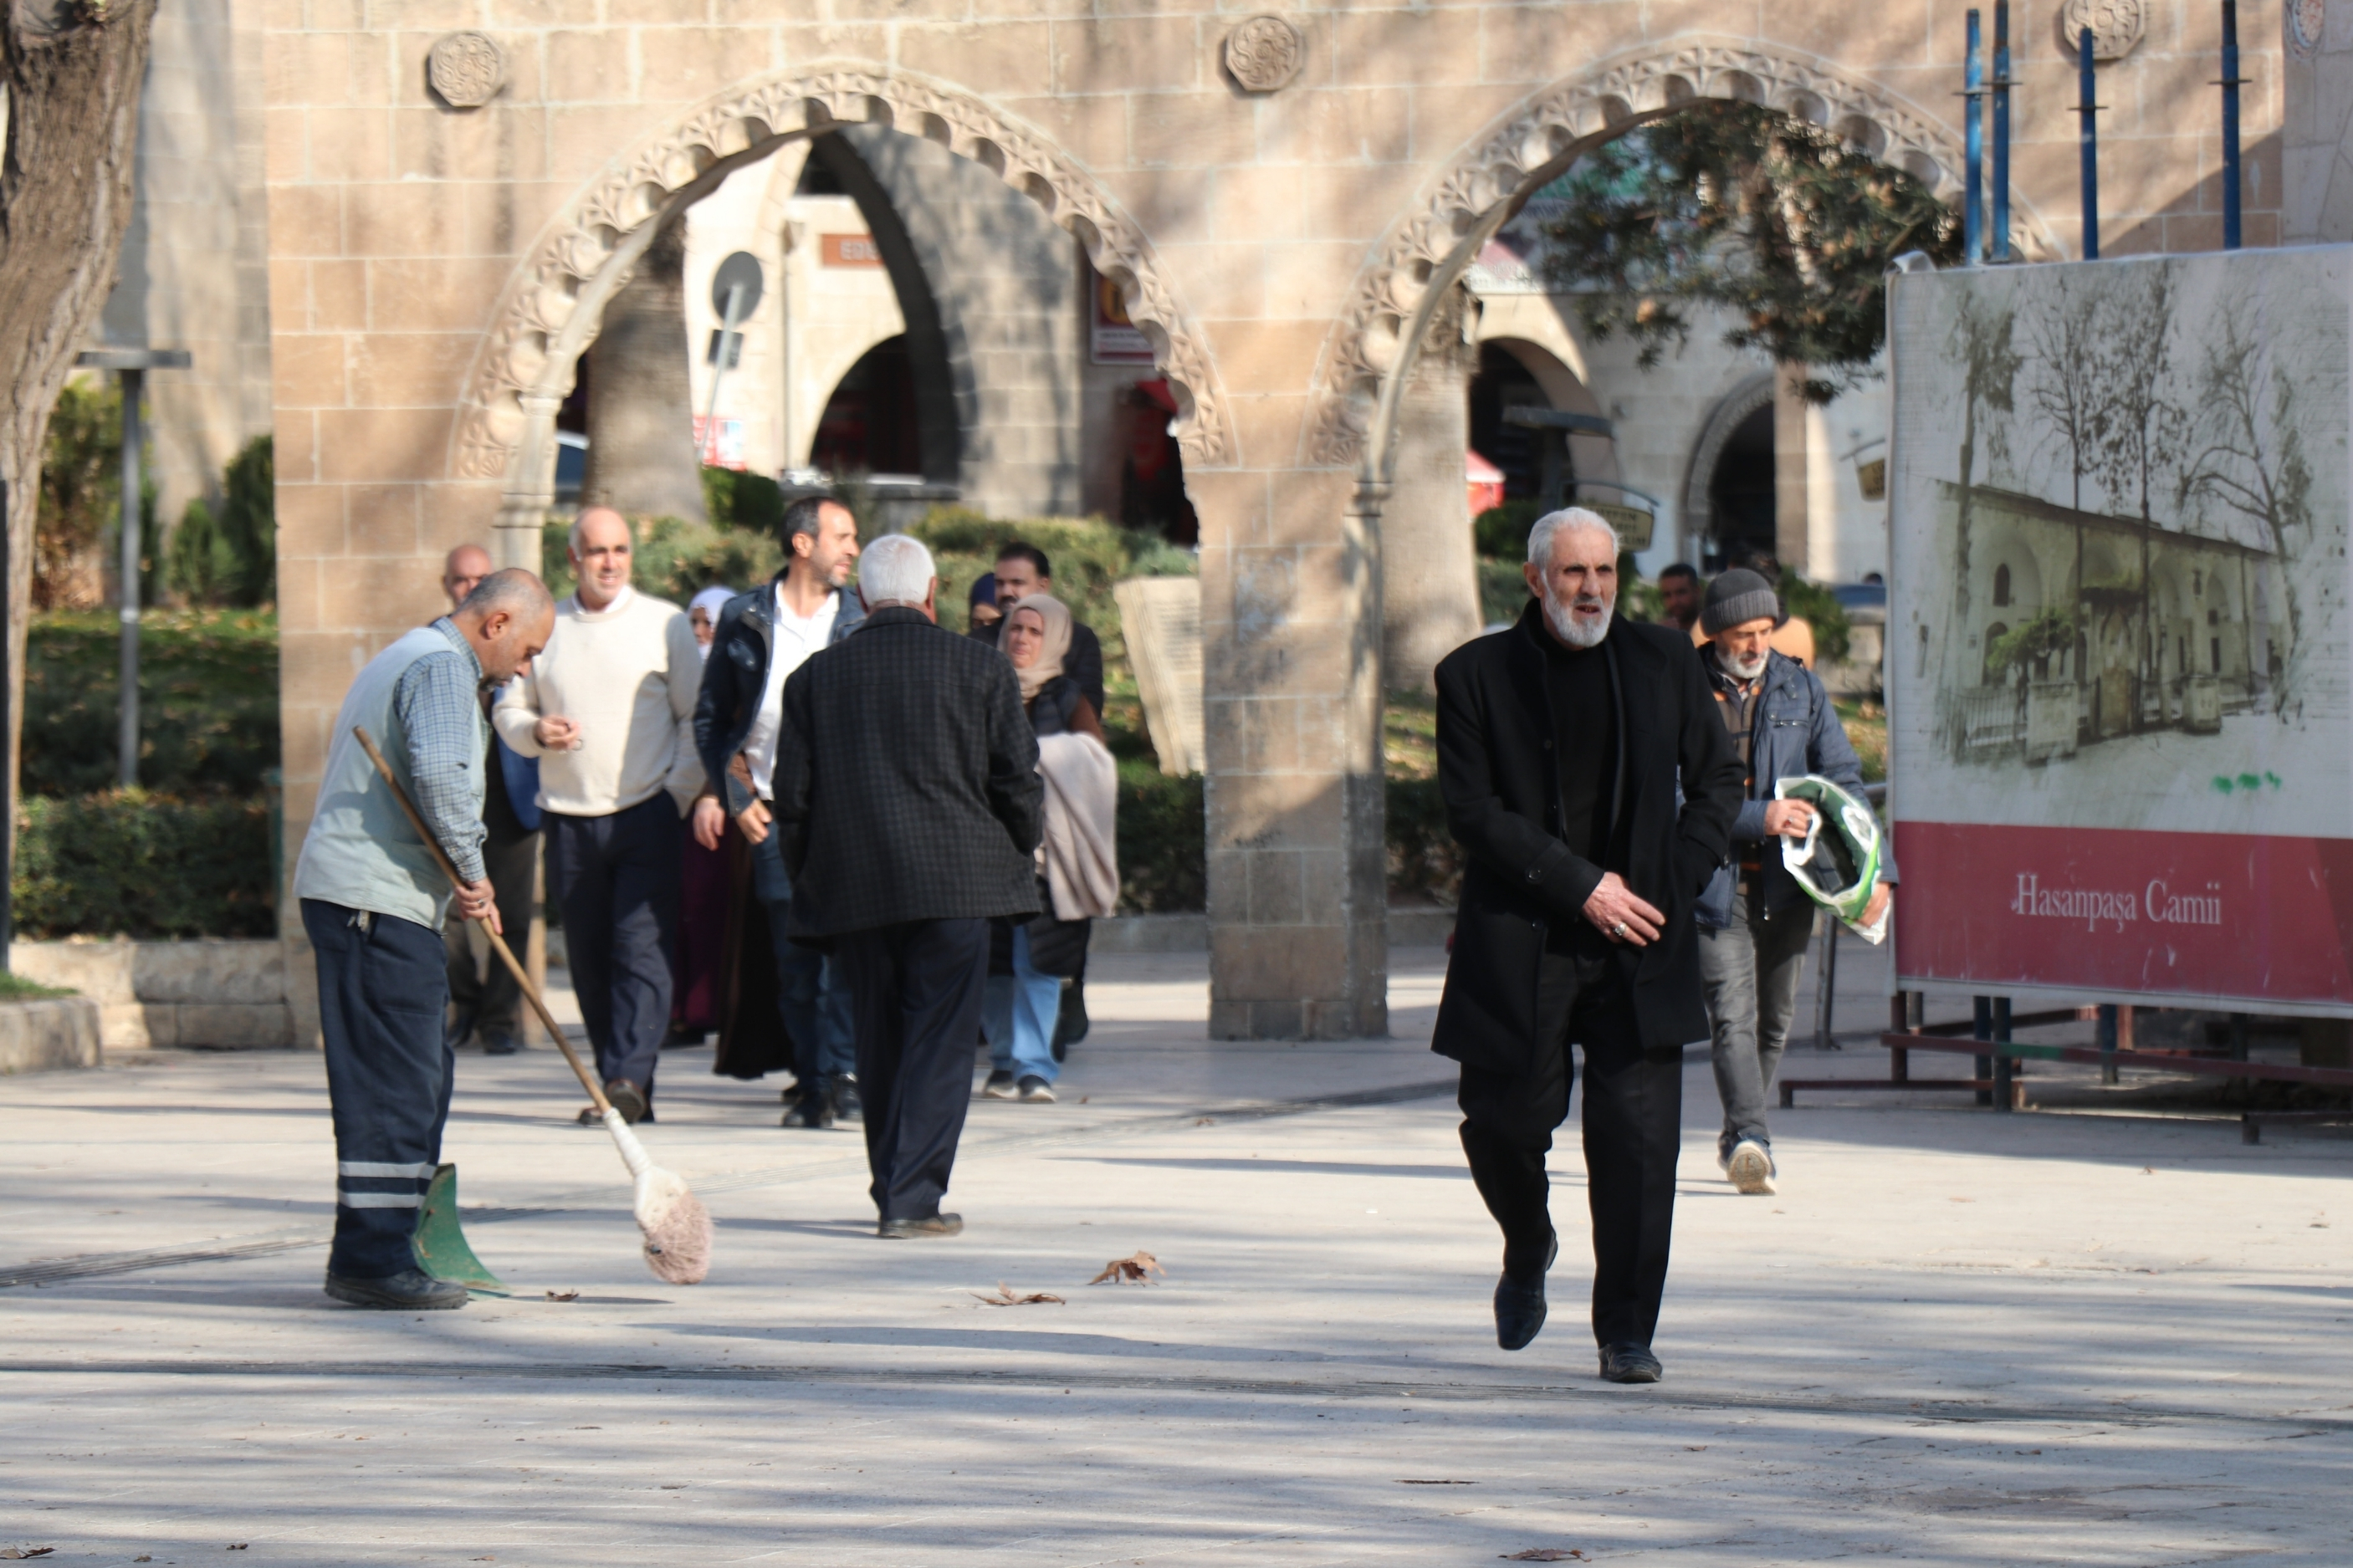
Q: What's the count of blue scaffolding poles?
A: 4